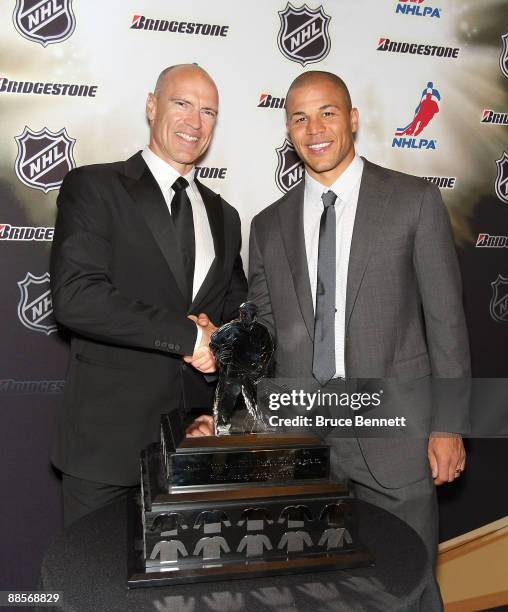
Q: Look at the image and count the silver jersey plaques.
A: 10